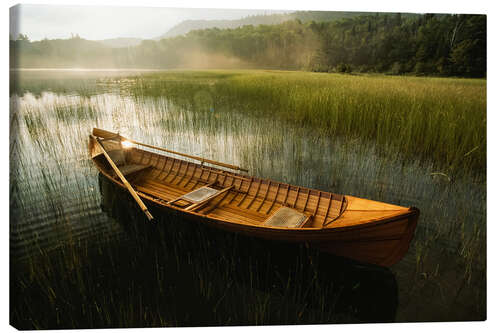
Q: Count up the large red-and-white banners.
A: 0